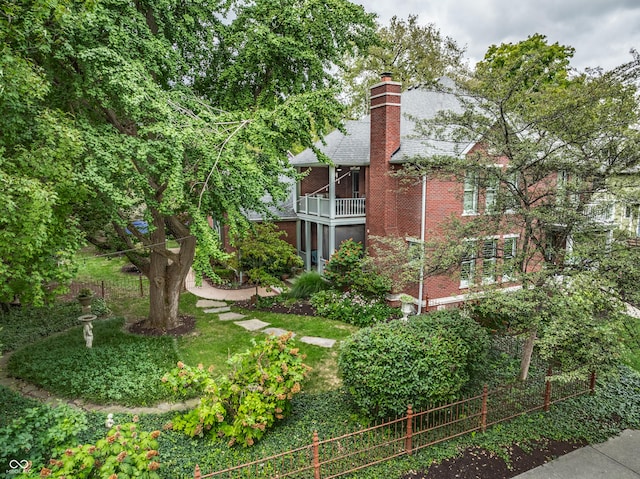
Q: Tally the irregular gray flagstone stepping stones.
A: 6